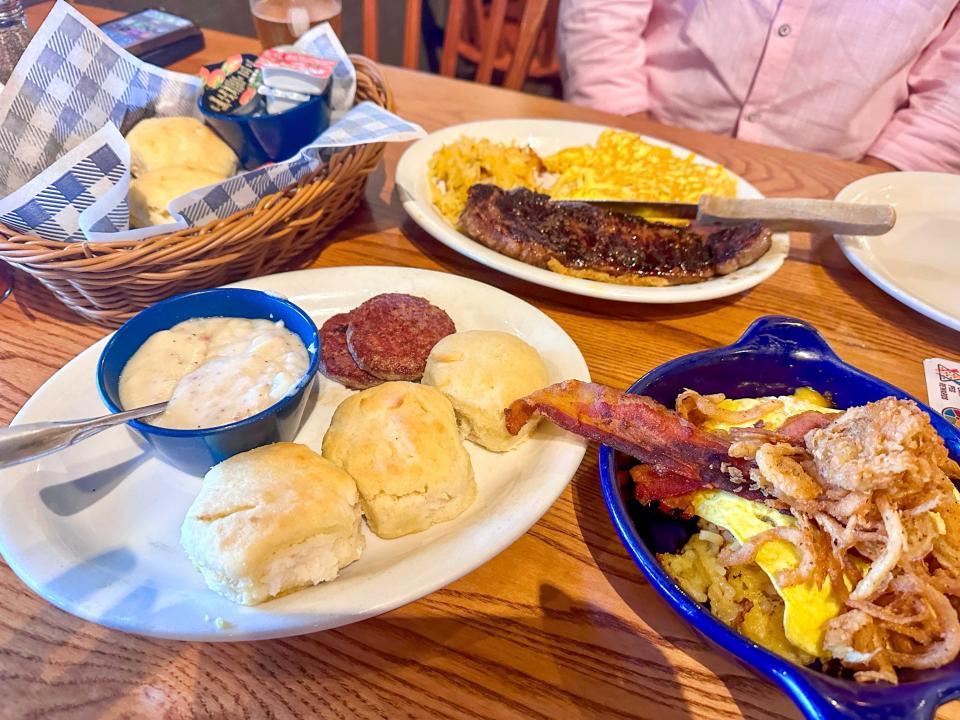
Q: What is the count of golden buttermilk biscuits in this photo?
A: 5